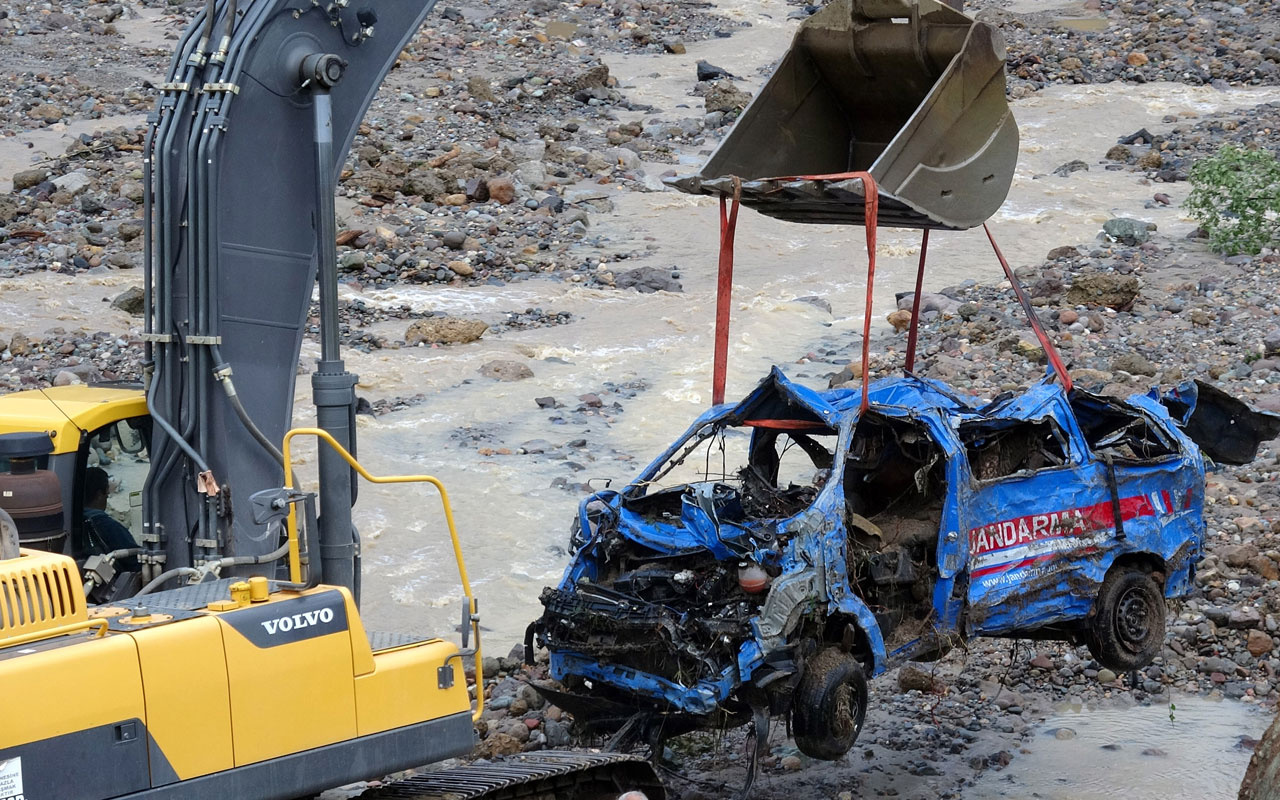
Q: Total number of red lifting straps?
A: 4